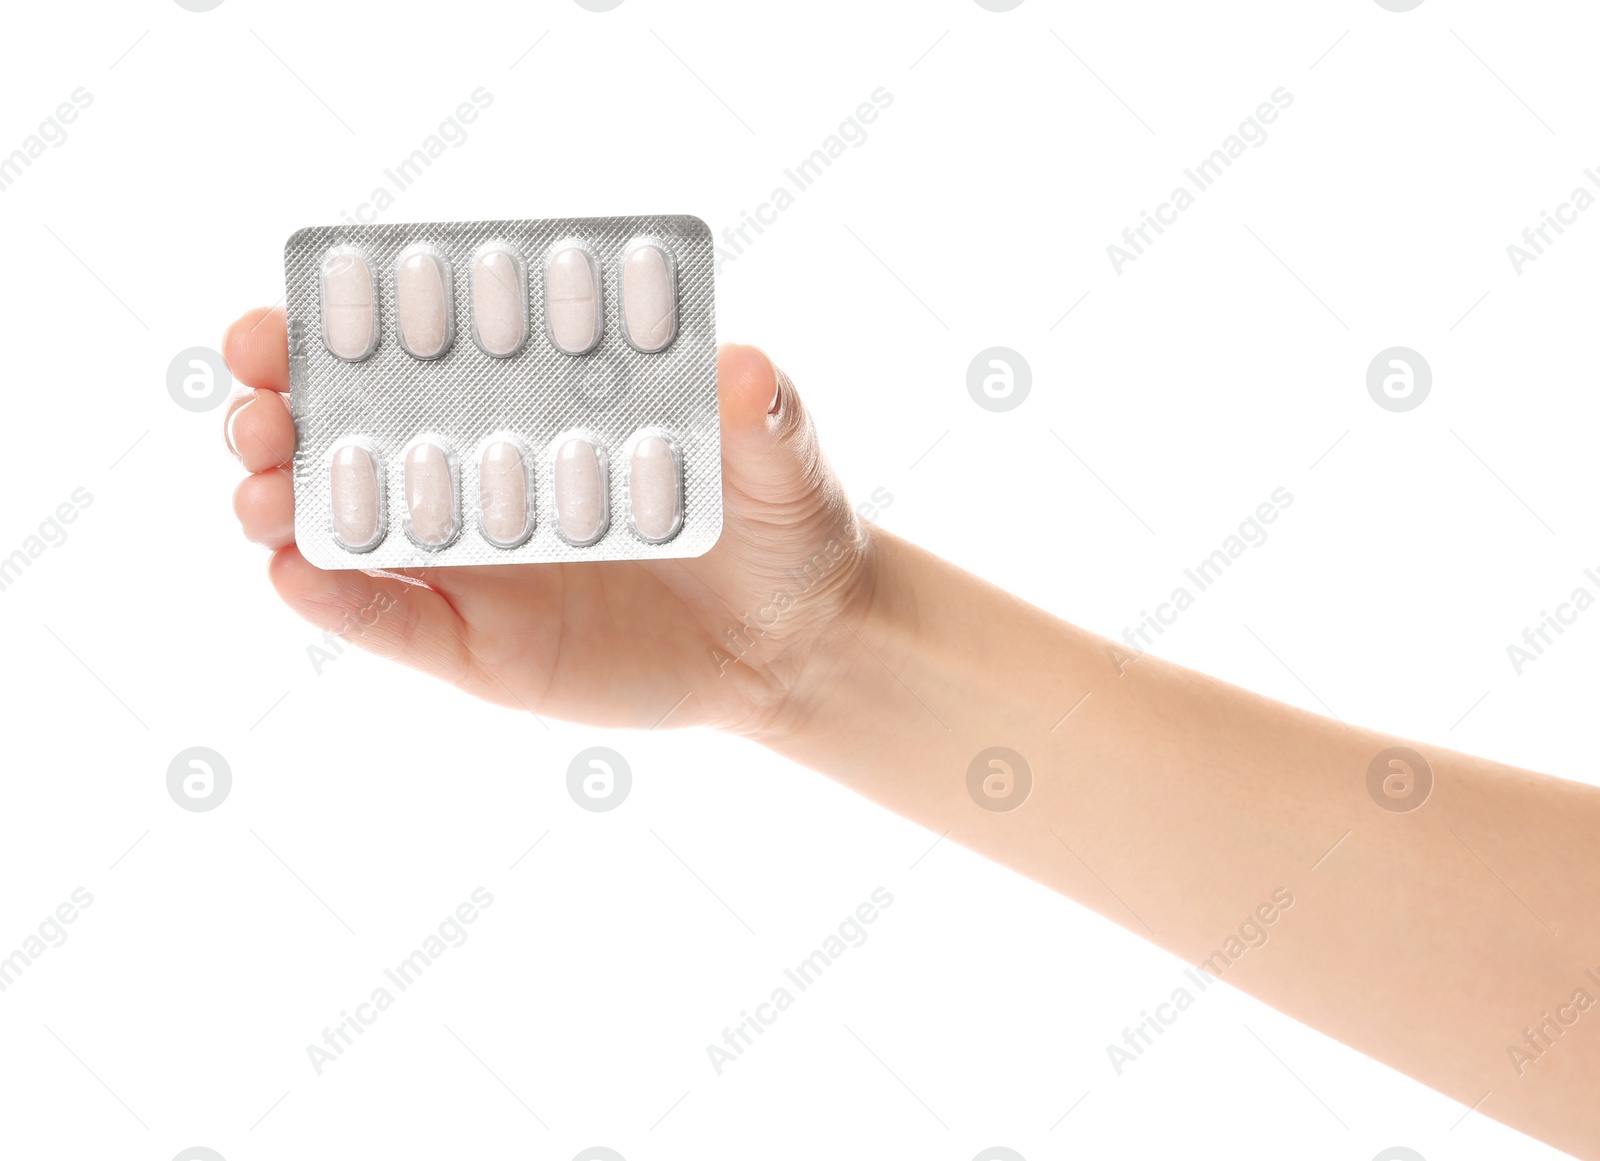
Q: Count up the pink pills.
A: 10